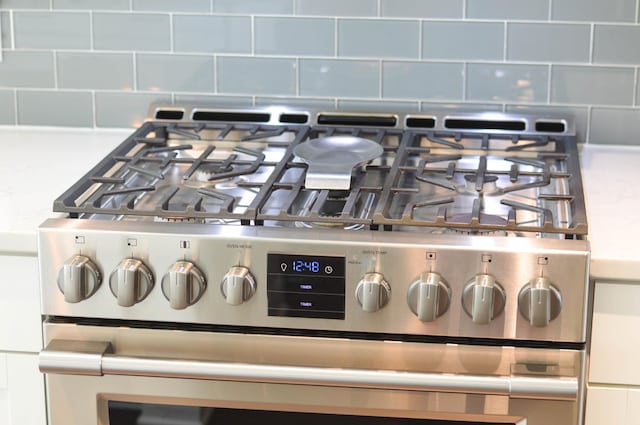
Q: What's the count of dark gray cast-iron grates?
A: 3